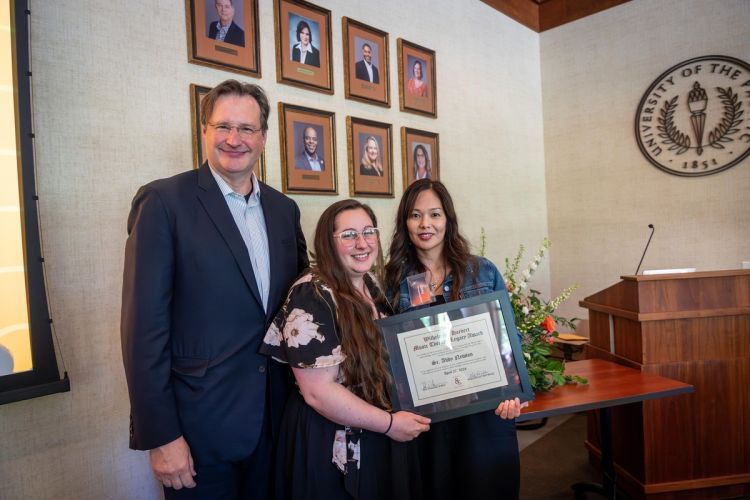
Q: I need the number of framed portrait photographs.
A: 8